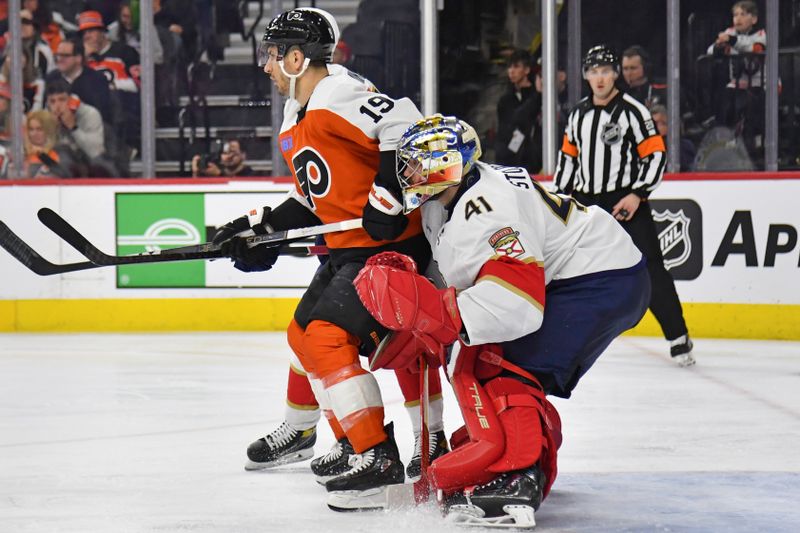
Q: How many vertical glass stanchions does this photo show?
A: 8